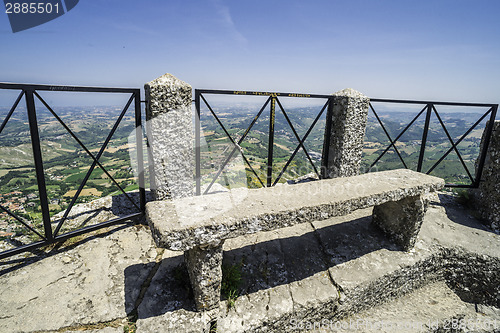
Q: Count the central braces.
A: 3